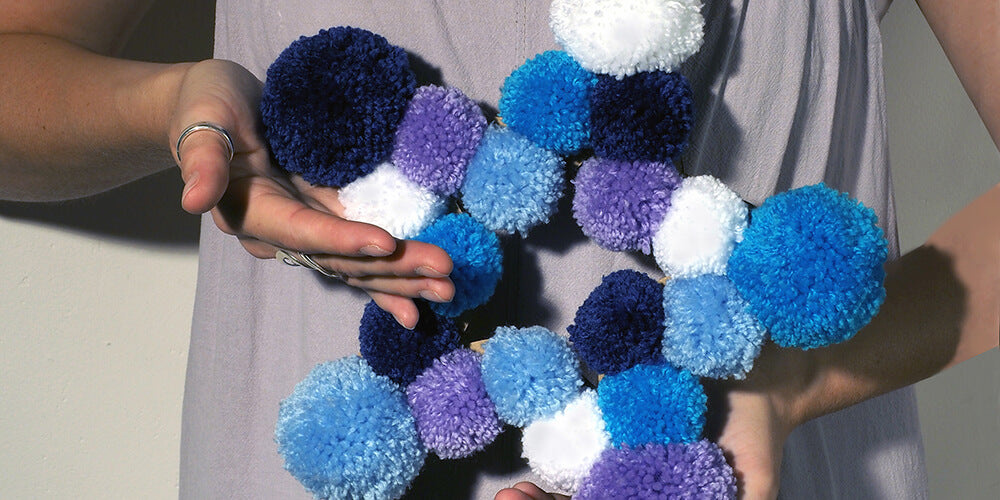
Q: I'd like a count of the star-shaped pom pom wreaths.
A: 1